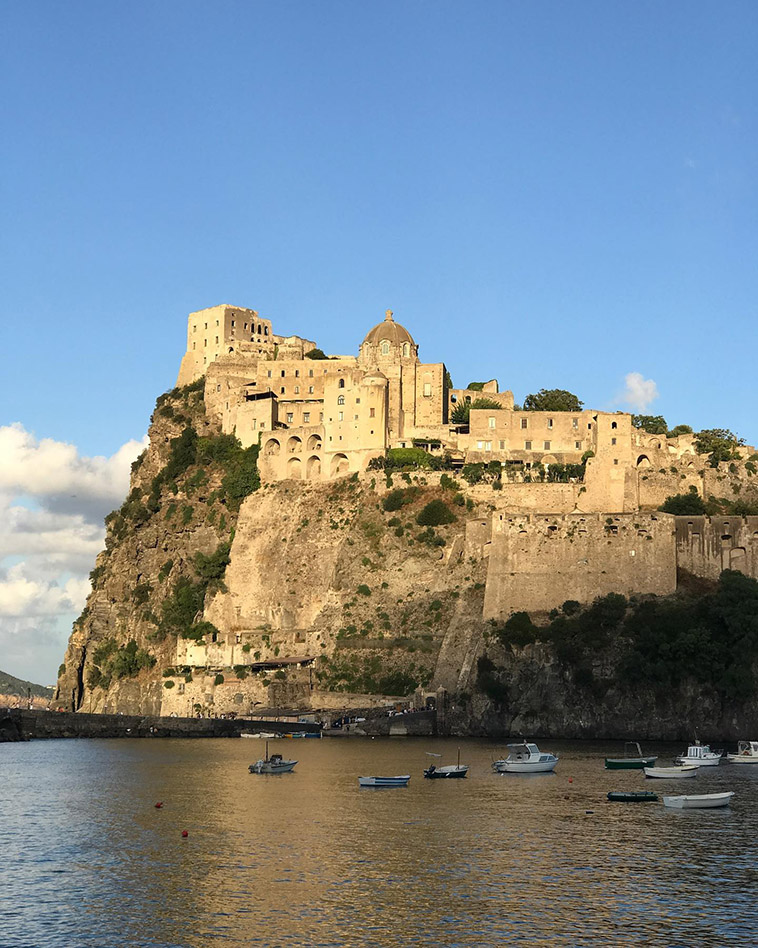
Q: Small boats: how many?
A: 10